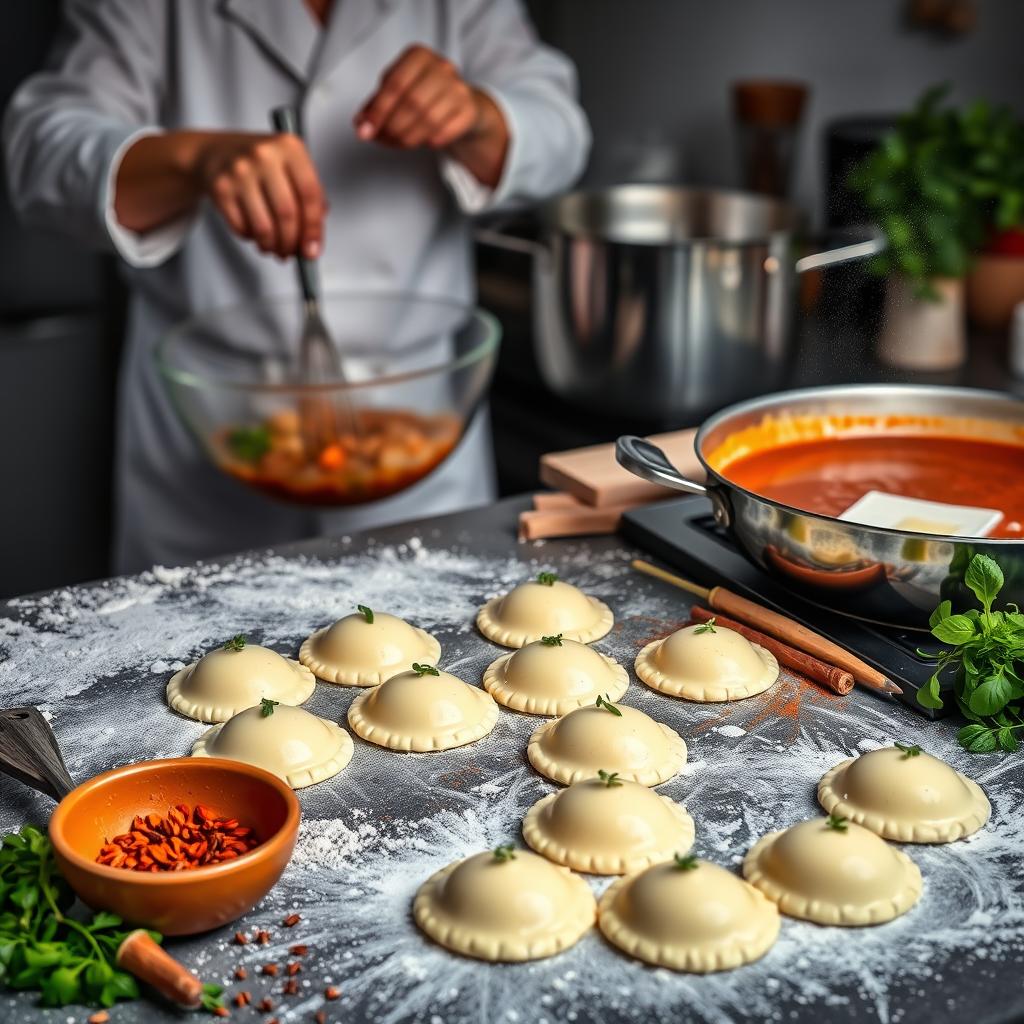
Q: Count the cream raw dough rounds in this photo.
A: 13